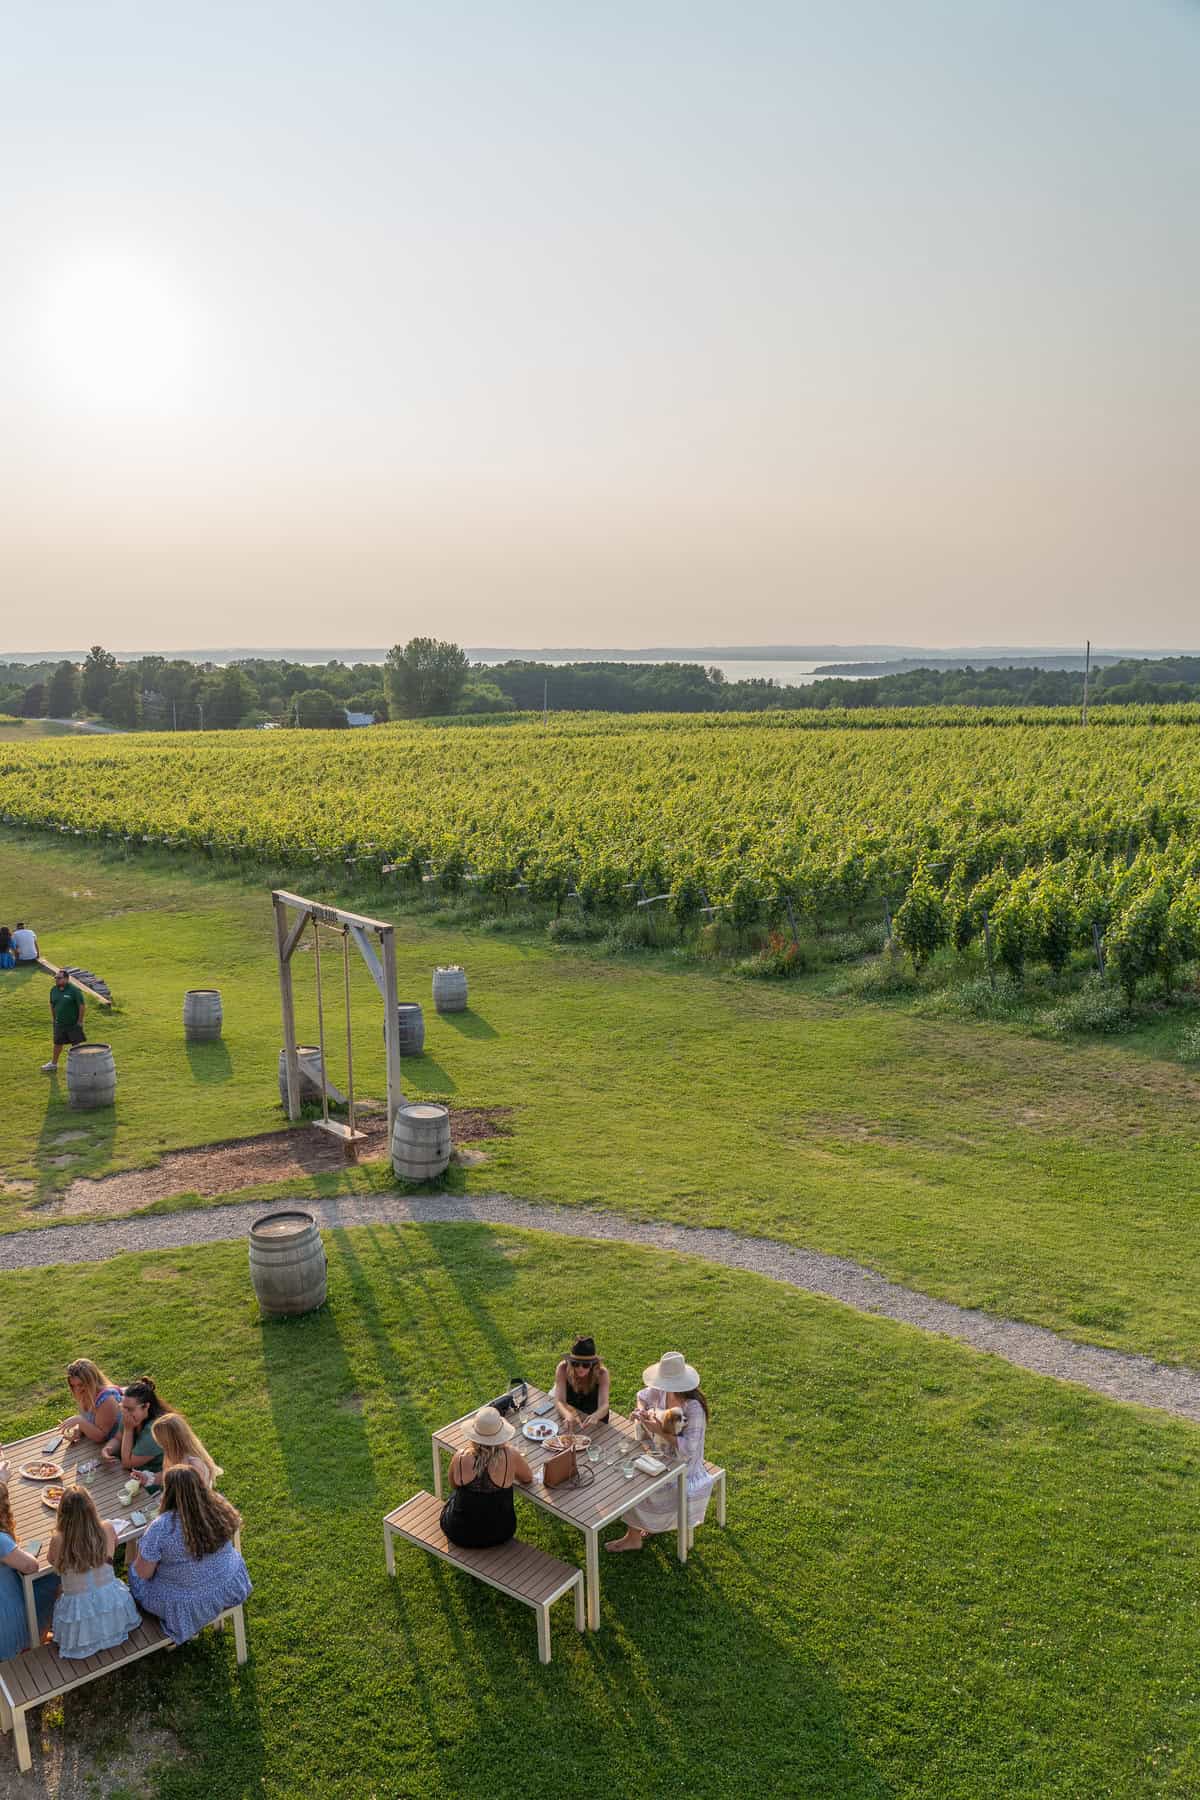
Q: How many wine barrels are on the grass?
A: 7